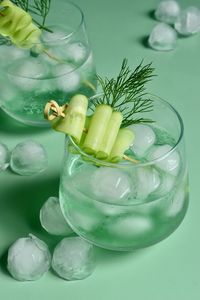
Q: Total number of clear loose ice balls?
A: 8